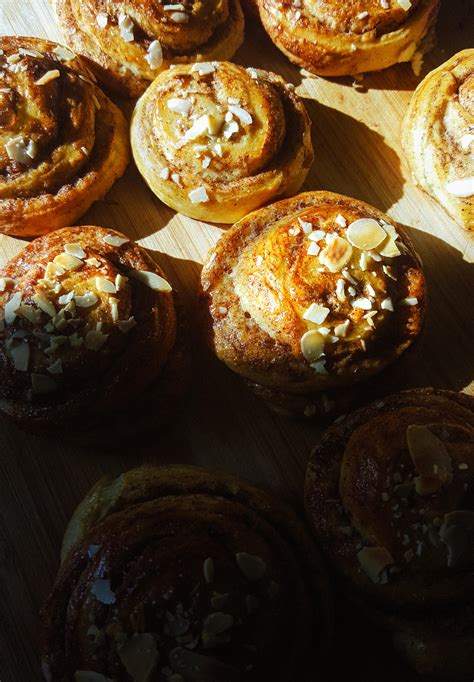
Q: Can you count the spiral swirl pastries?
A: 9